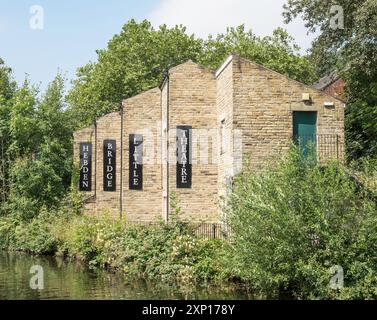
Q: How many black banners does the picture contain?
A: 4